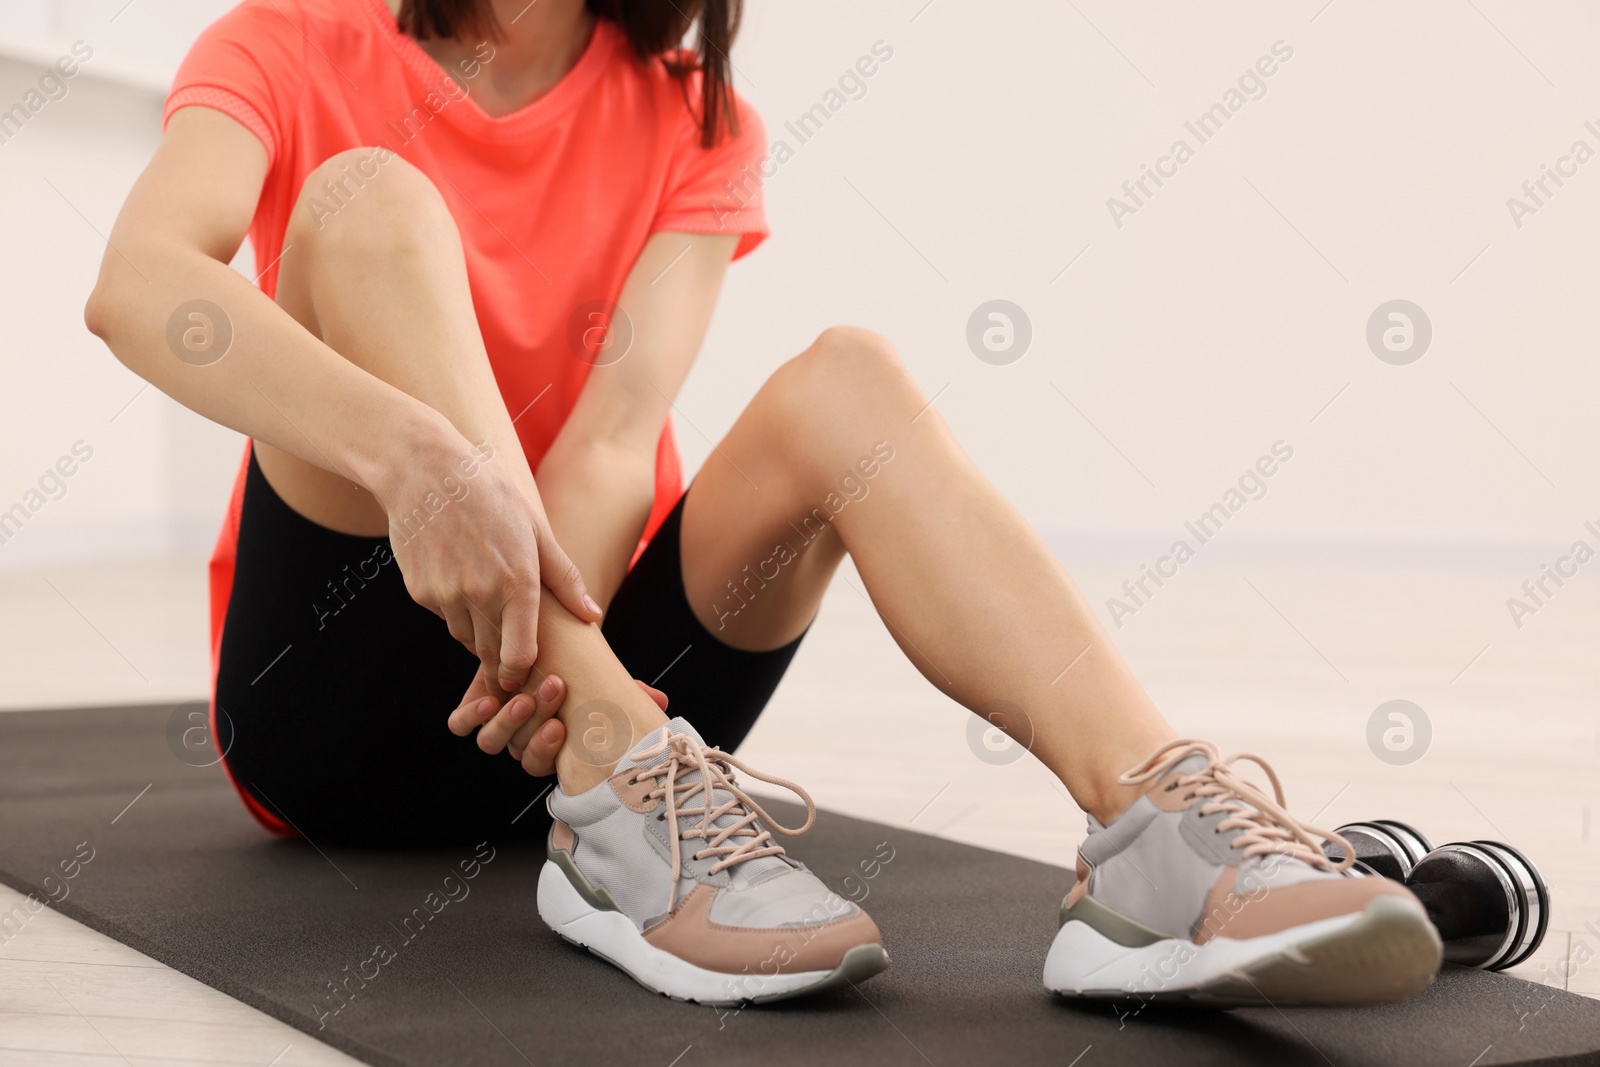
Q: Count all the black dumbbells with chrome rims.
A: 2